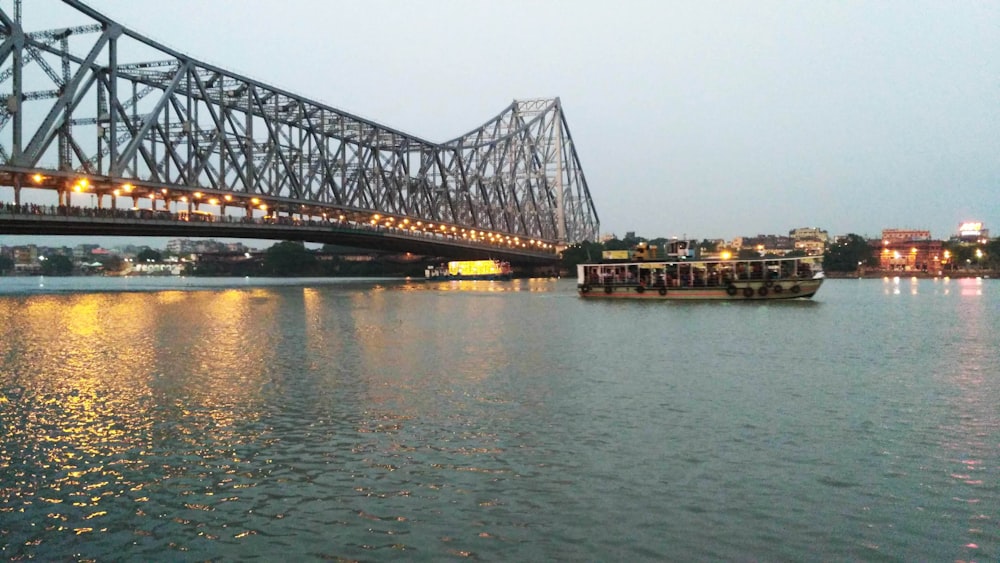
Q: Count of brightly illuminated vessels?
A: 1